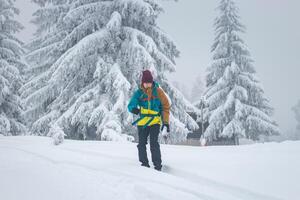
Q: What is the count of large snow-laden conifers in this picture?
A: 3